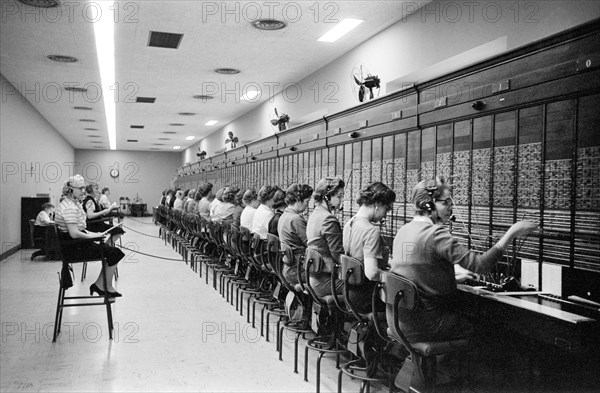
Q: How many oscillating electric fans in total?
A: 4